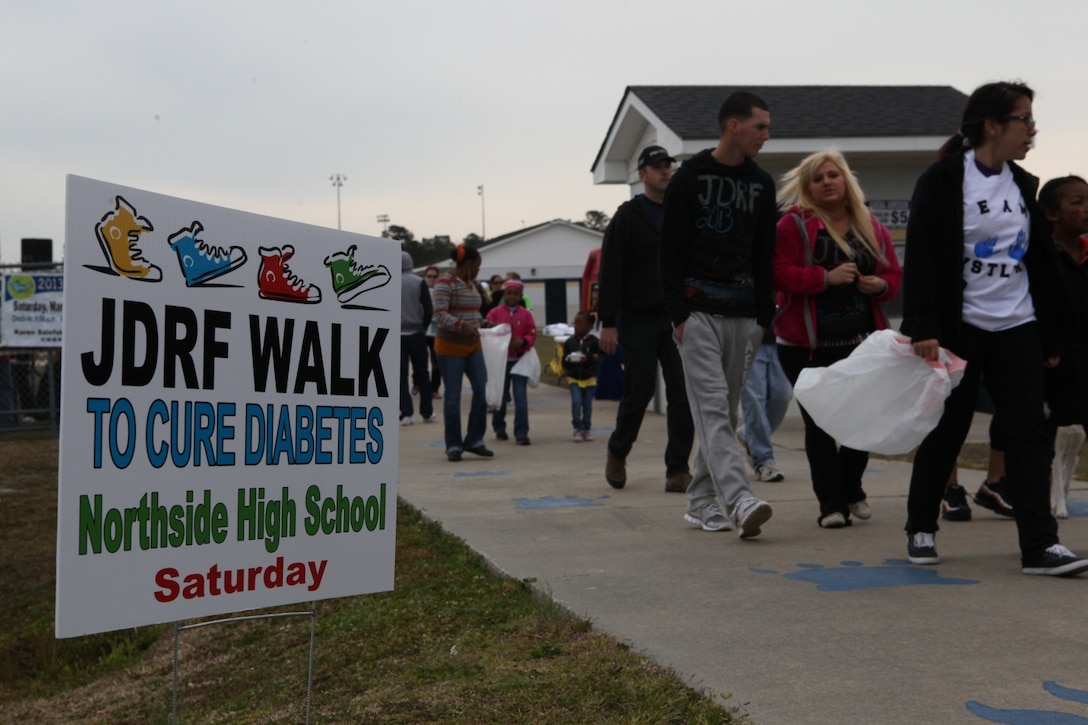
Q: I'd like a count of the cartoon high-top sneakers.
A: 4